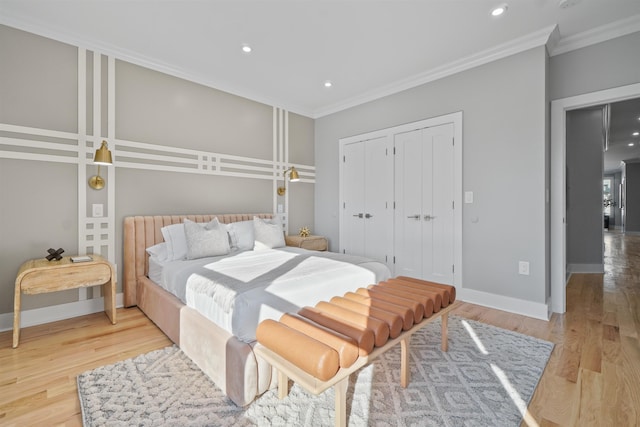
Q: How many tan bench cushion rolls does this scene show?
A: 11